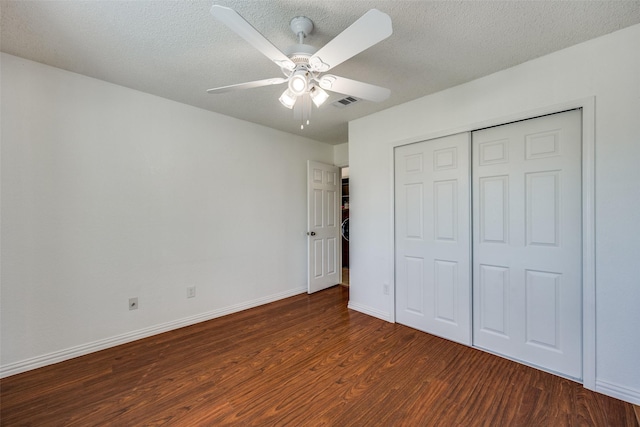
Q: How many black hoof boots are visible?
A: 0